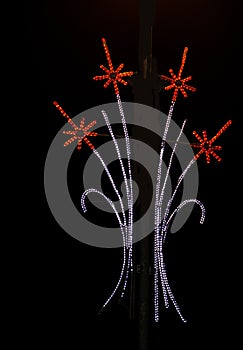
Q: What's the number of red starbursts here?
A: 4